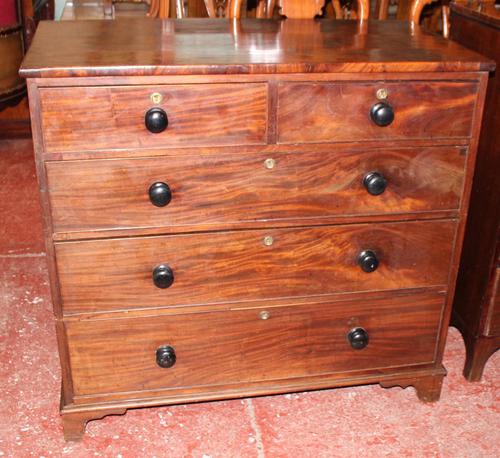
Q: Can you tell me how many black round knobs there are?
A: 8